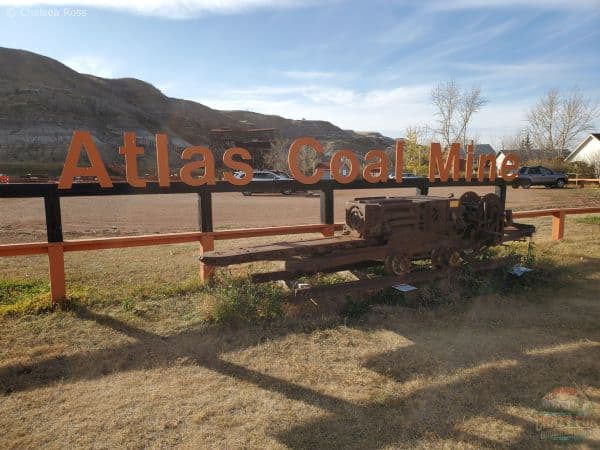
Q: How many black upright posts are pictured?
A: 5